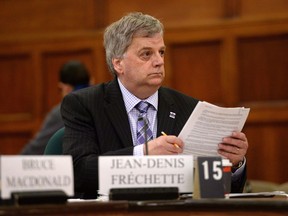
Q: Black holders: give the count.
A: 2